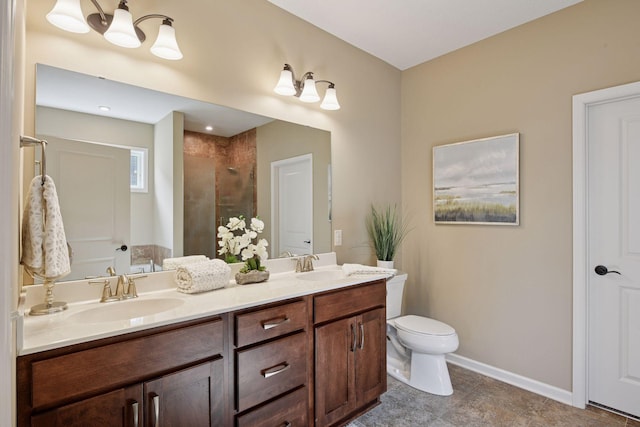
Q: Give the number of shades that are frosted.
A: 6